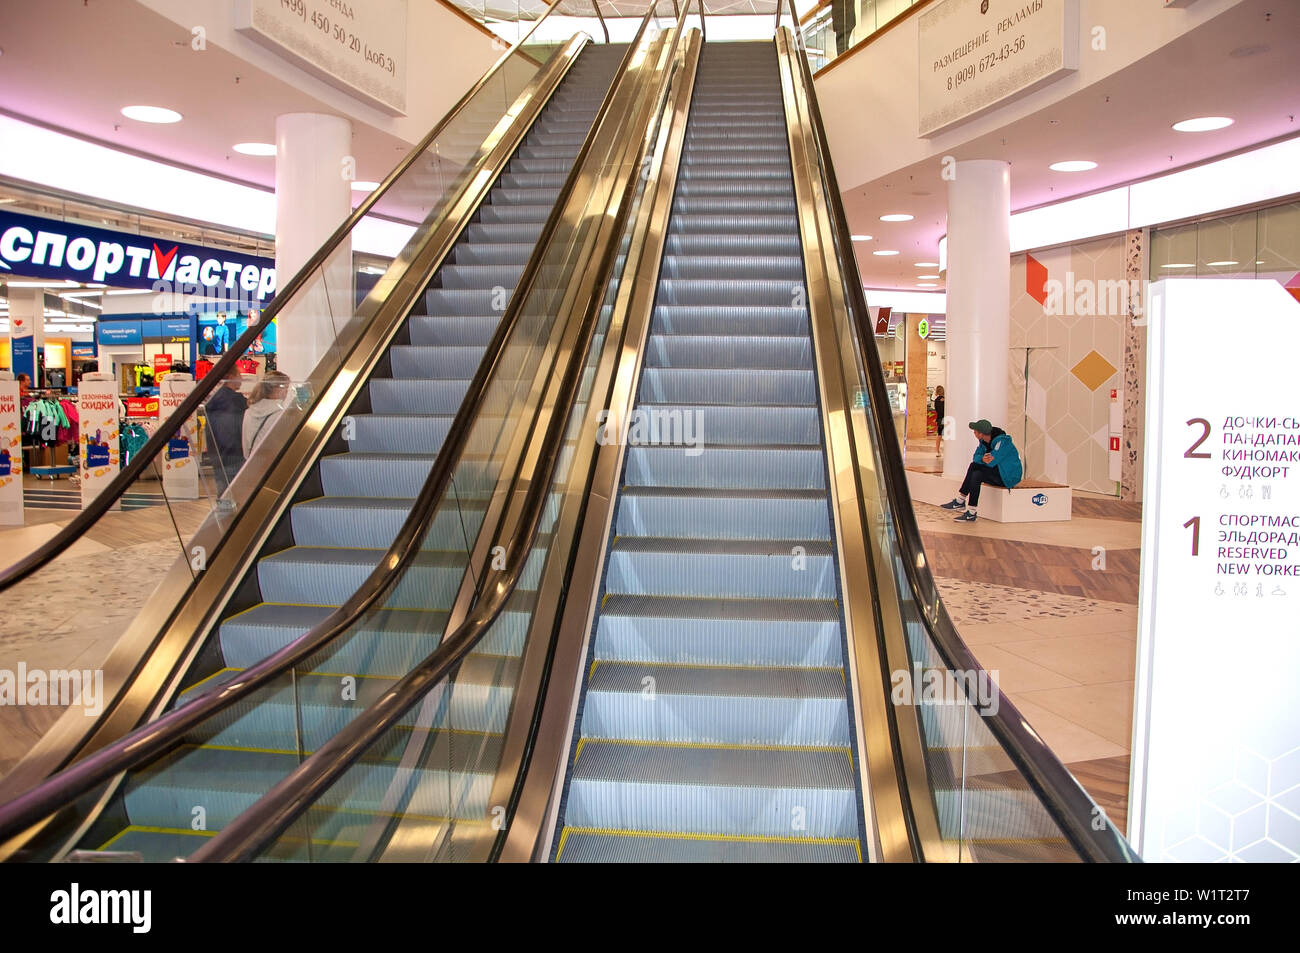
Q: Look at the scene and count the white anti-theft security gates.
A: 3